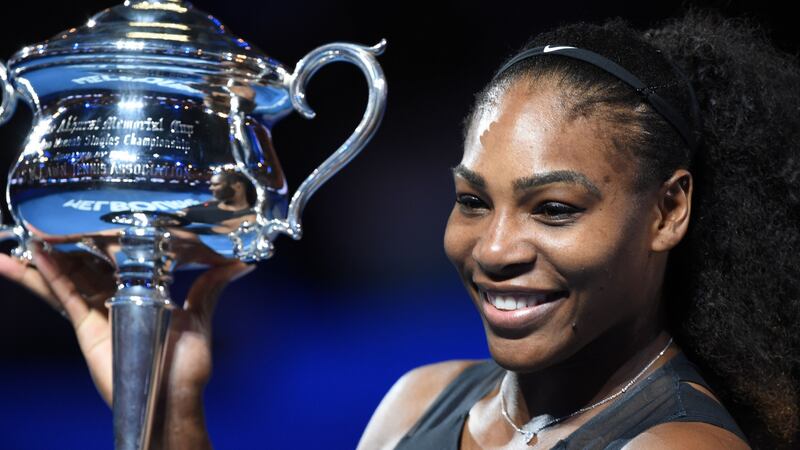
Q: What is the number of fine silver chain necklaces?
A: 1